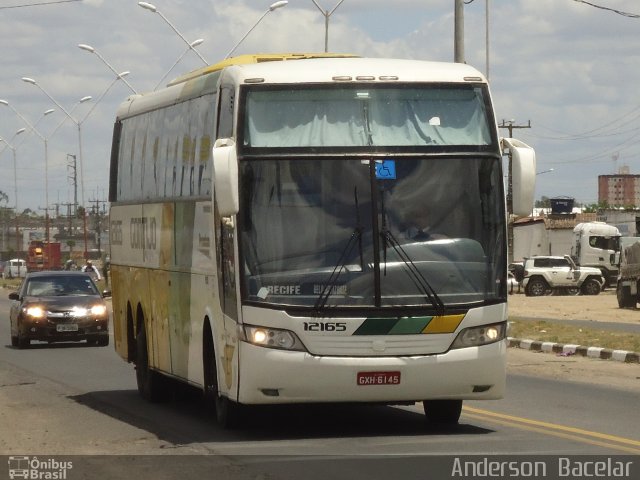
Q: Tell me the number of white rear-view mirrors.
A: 2